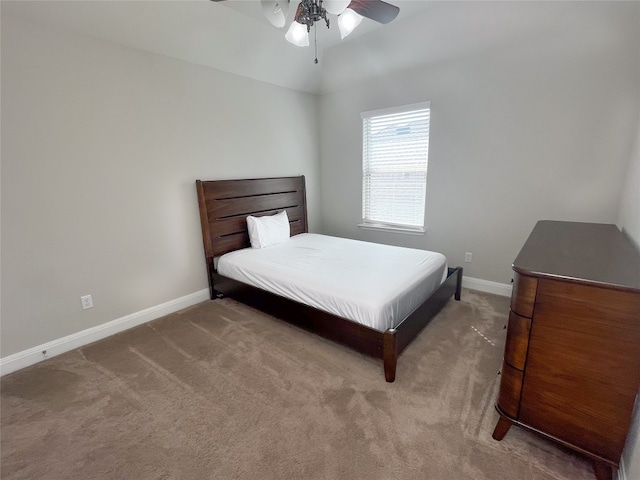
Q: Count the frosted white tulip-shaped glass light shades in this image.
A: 4